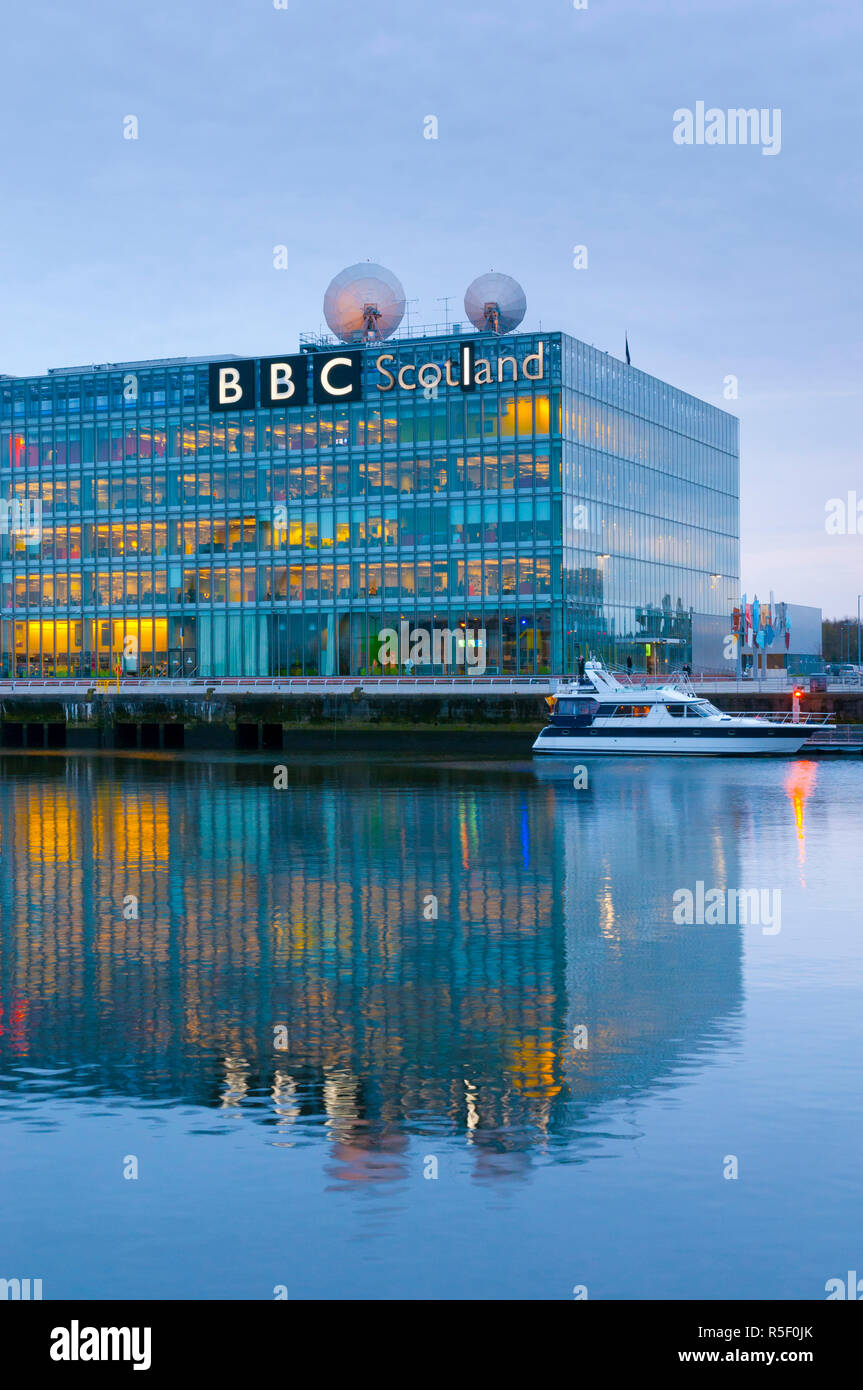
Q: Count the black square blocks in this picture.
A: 3